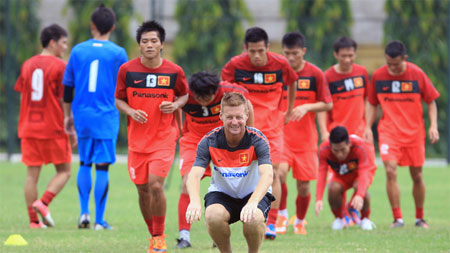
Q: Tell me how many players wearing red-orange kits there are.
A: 8